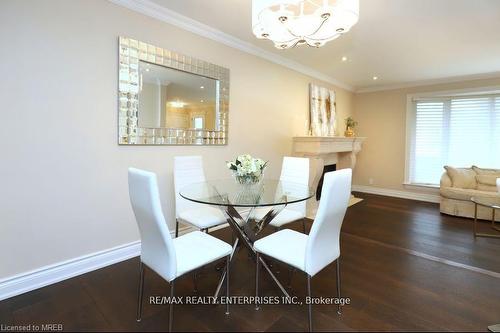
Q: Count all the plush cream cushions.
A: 2